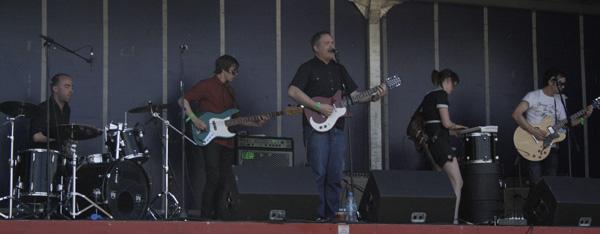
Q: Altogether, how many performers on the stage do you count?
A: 5